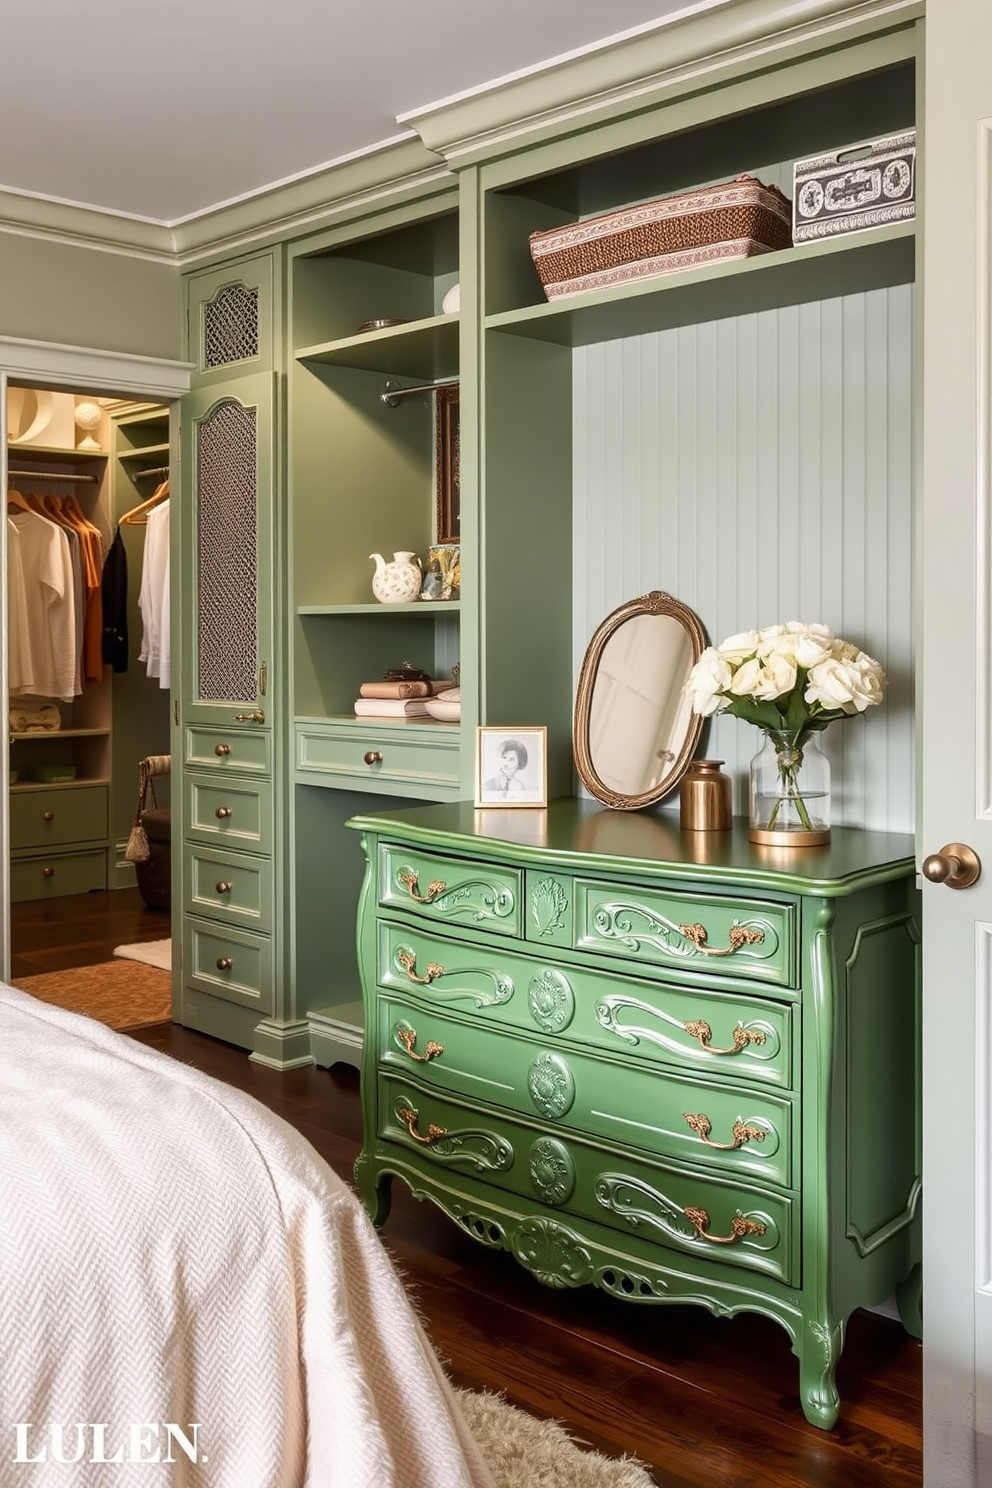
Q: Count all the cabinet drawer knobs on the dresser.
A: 8